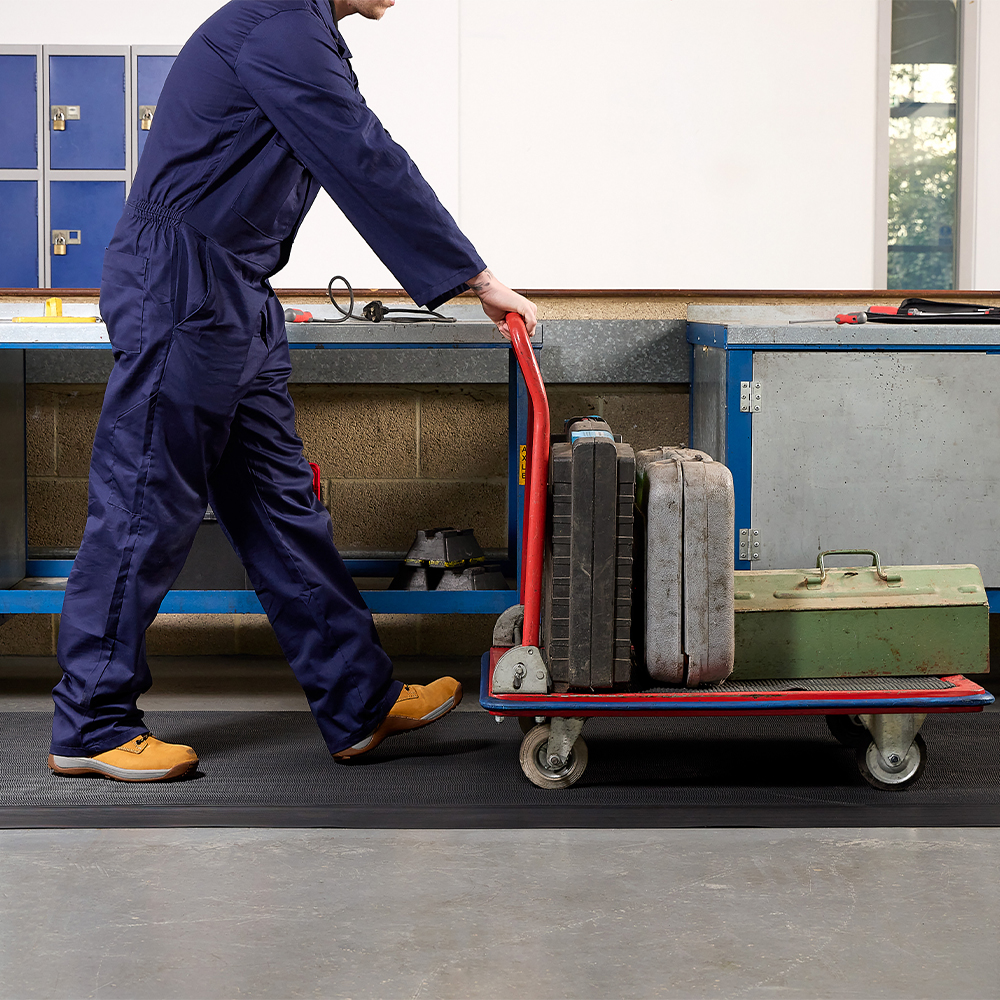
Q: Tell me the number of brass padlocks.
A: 3